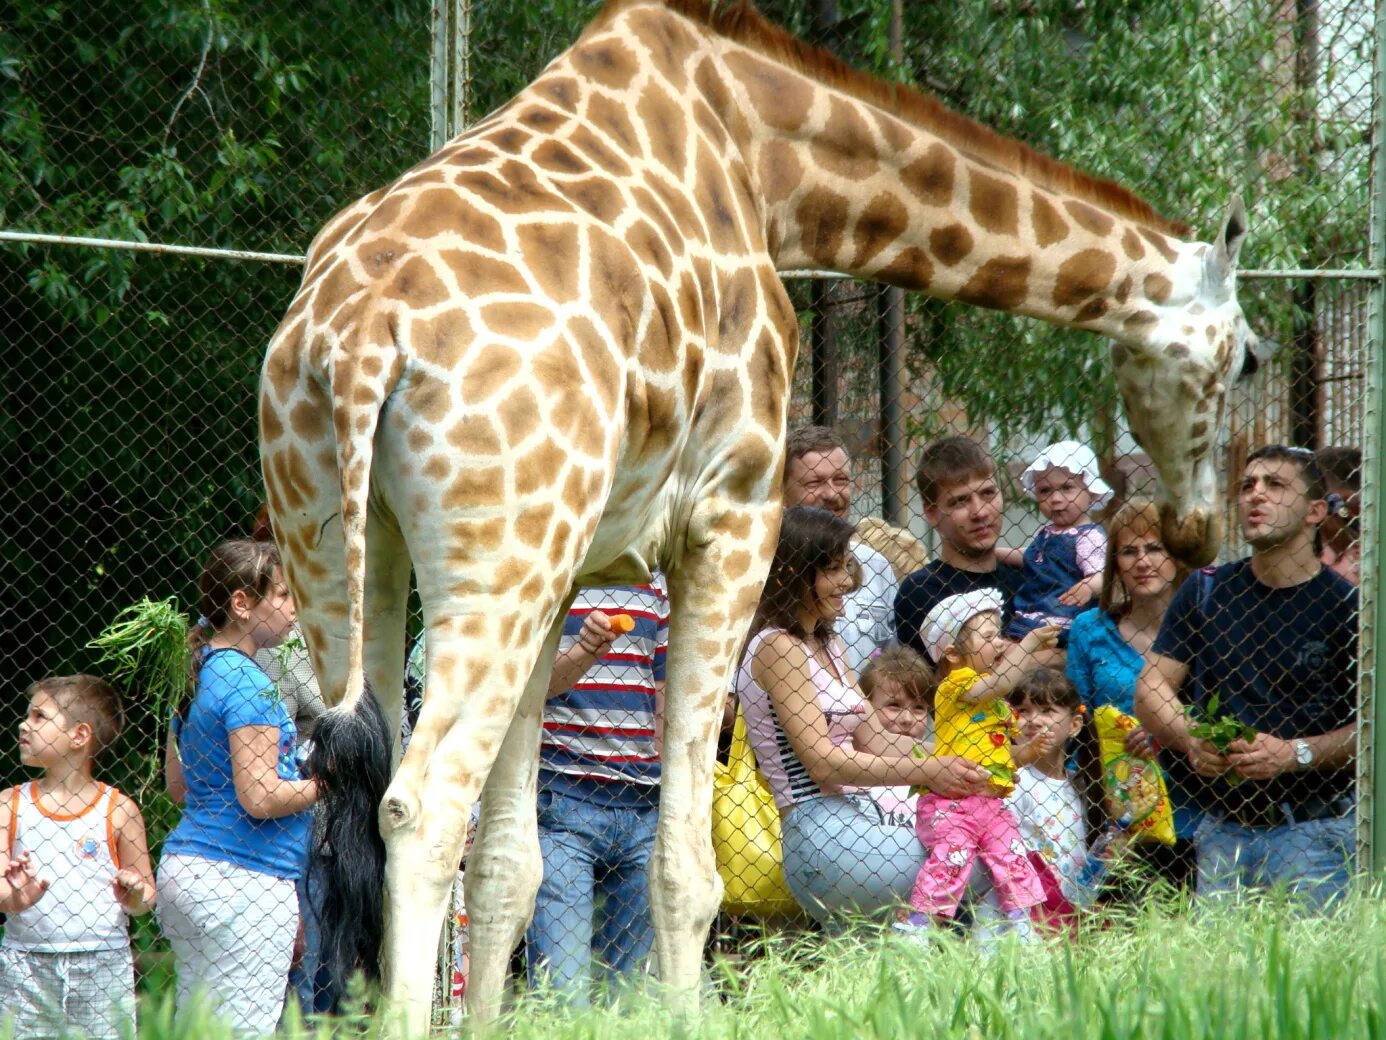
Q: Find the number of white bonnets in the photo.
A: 2